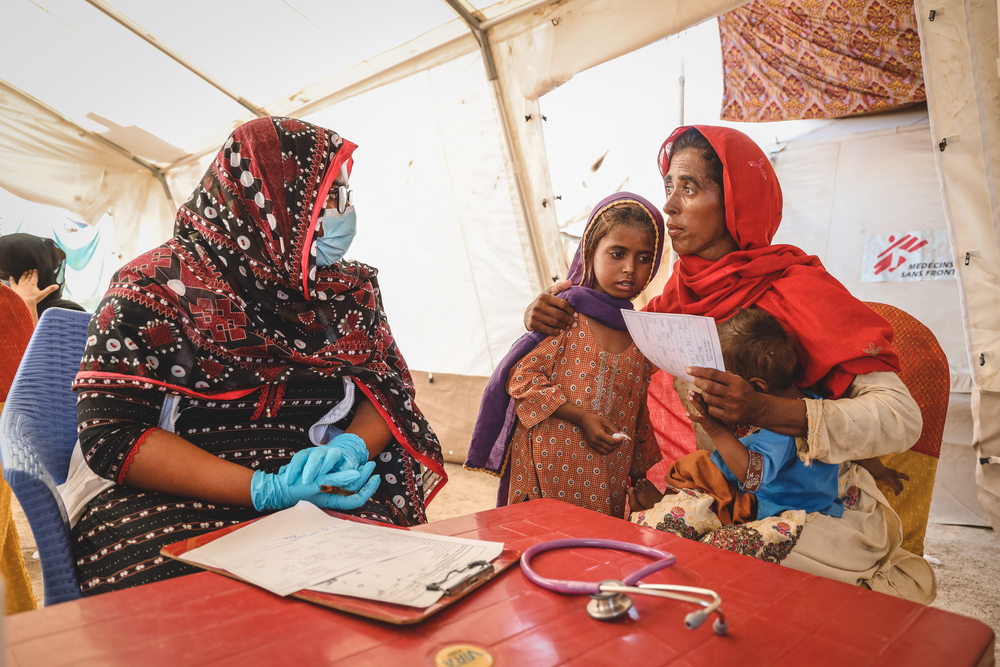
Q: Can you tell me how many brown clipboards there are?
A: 1